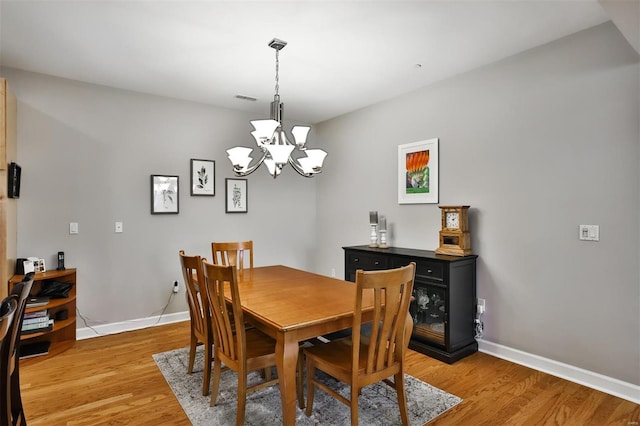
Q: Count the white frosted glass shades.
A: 9